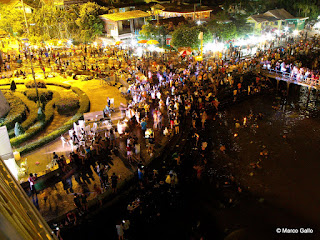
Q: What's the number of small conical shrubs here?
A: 3